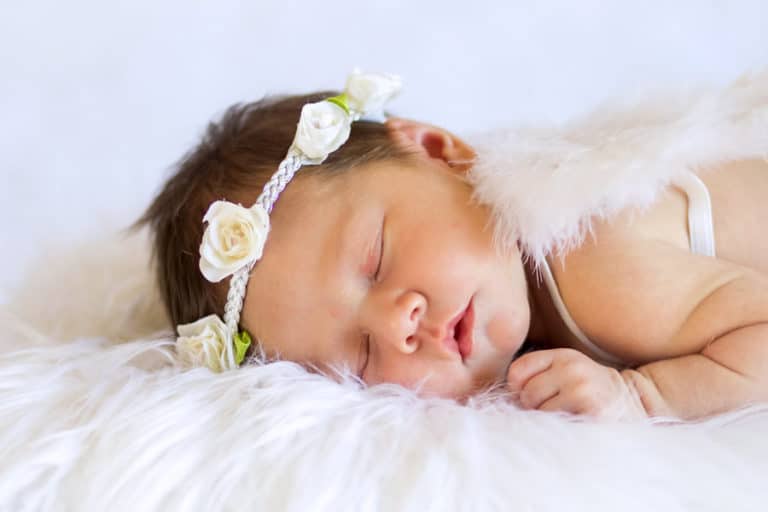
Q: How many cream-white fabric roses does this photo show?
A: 4